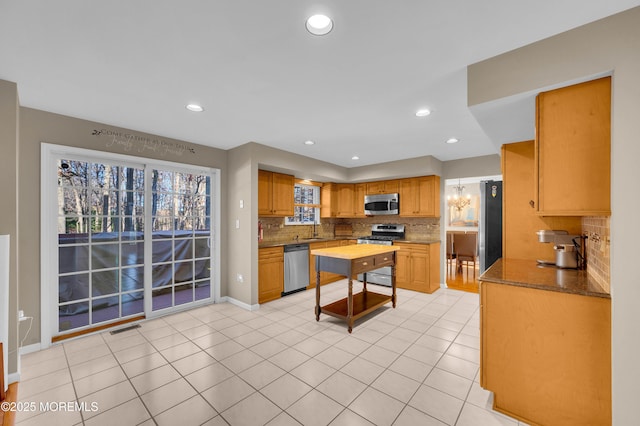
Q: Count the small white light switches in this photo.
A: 2